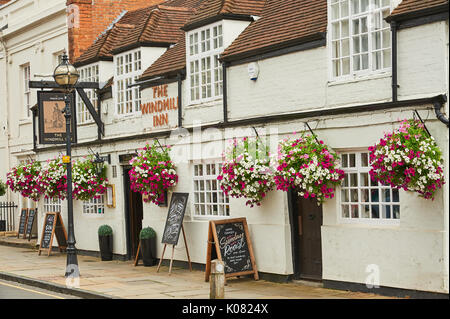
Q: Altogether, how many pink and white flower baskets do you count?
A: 7